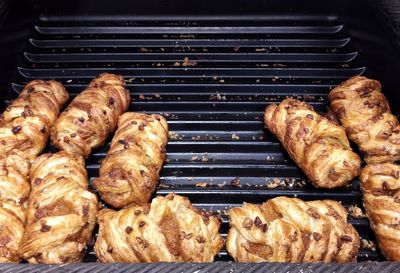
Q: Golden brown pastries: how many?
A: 10